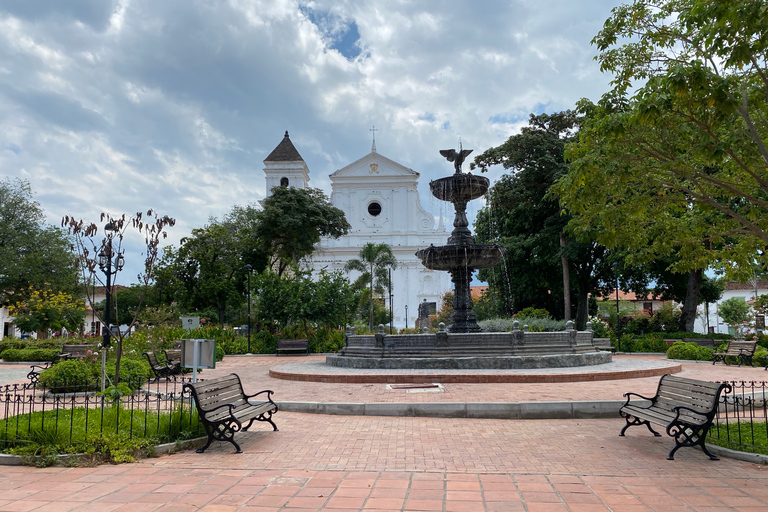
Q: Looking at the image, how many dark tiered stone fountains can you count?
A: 1